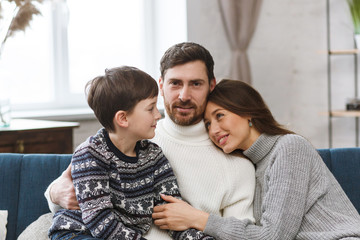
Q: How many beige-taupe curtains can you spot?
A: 1